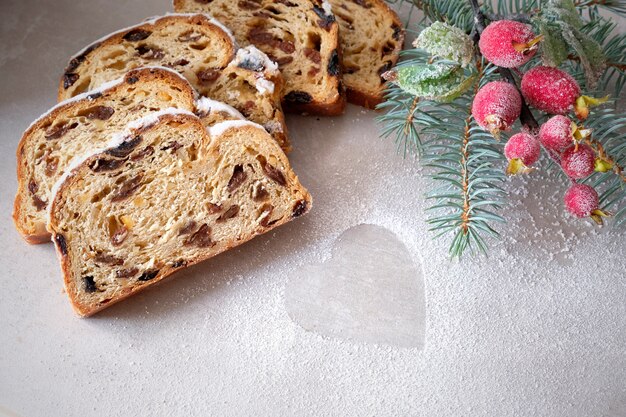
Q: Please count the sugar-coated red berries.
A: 7